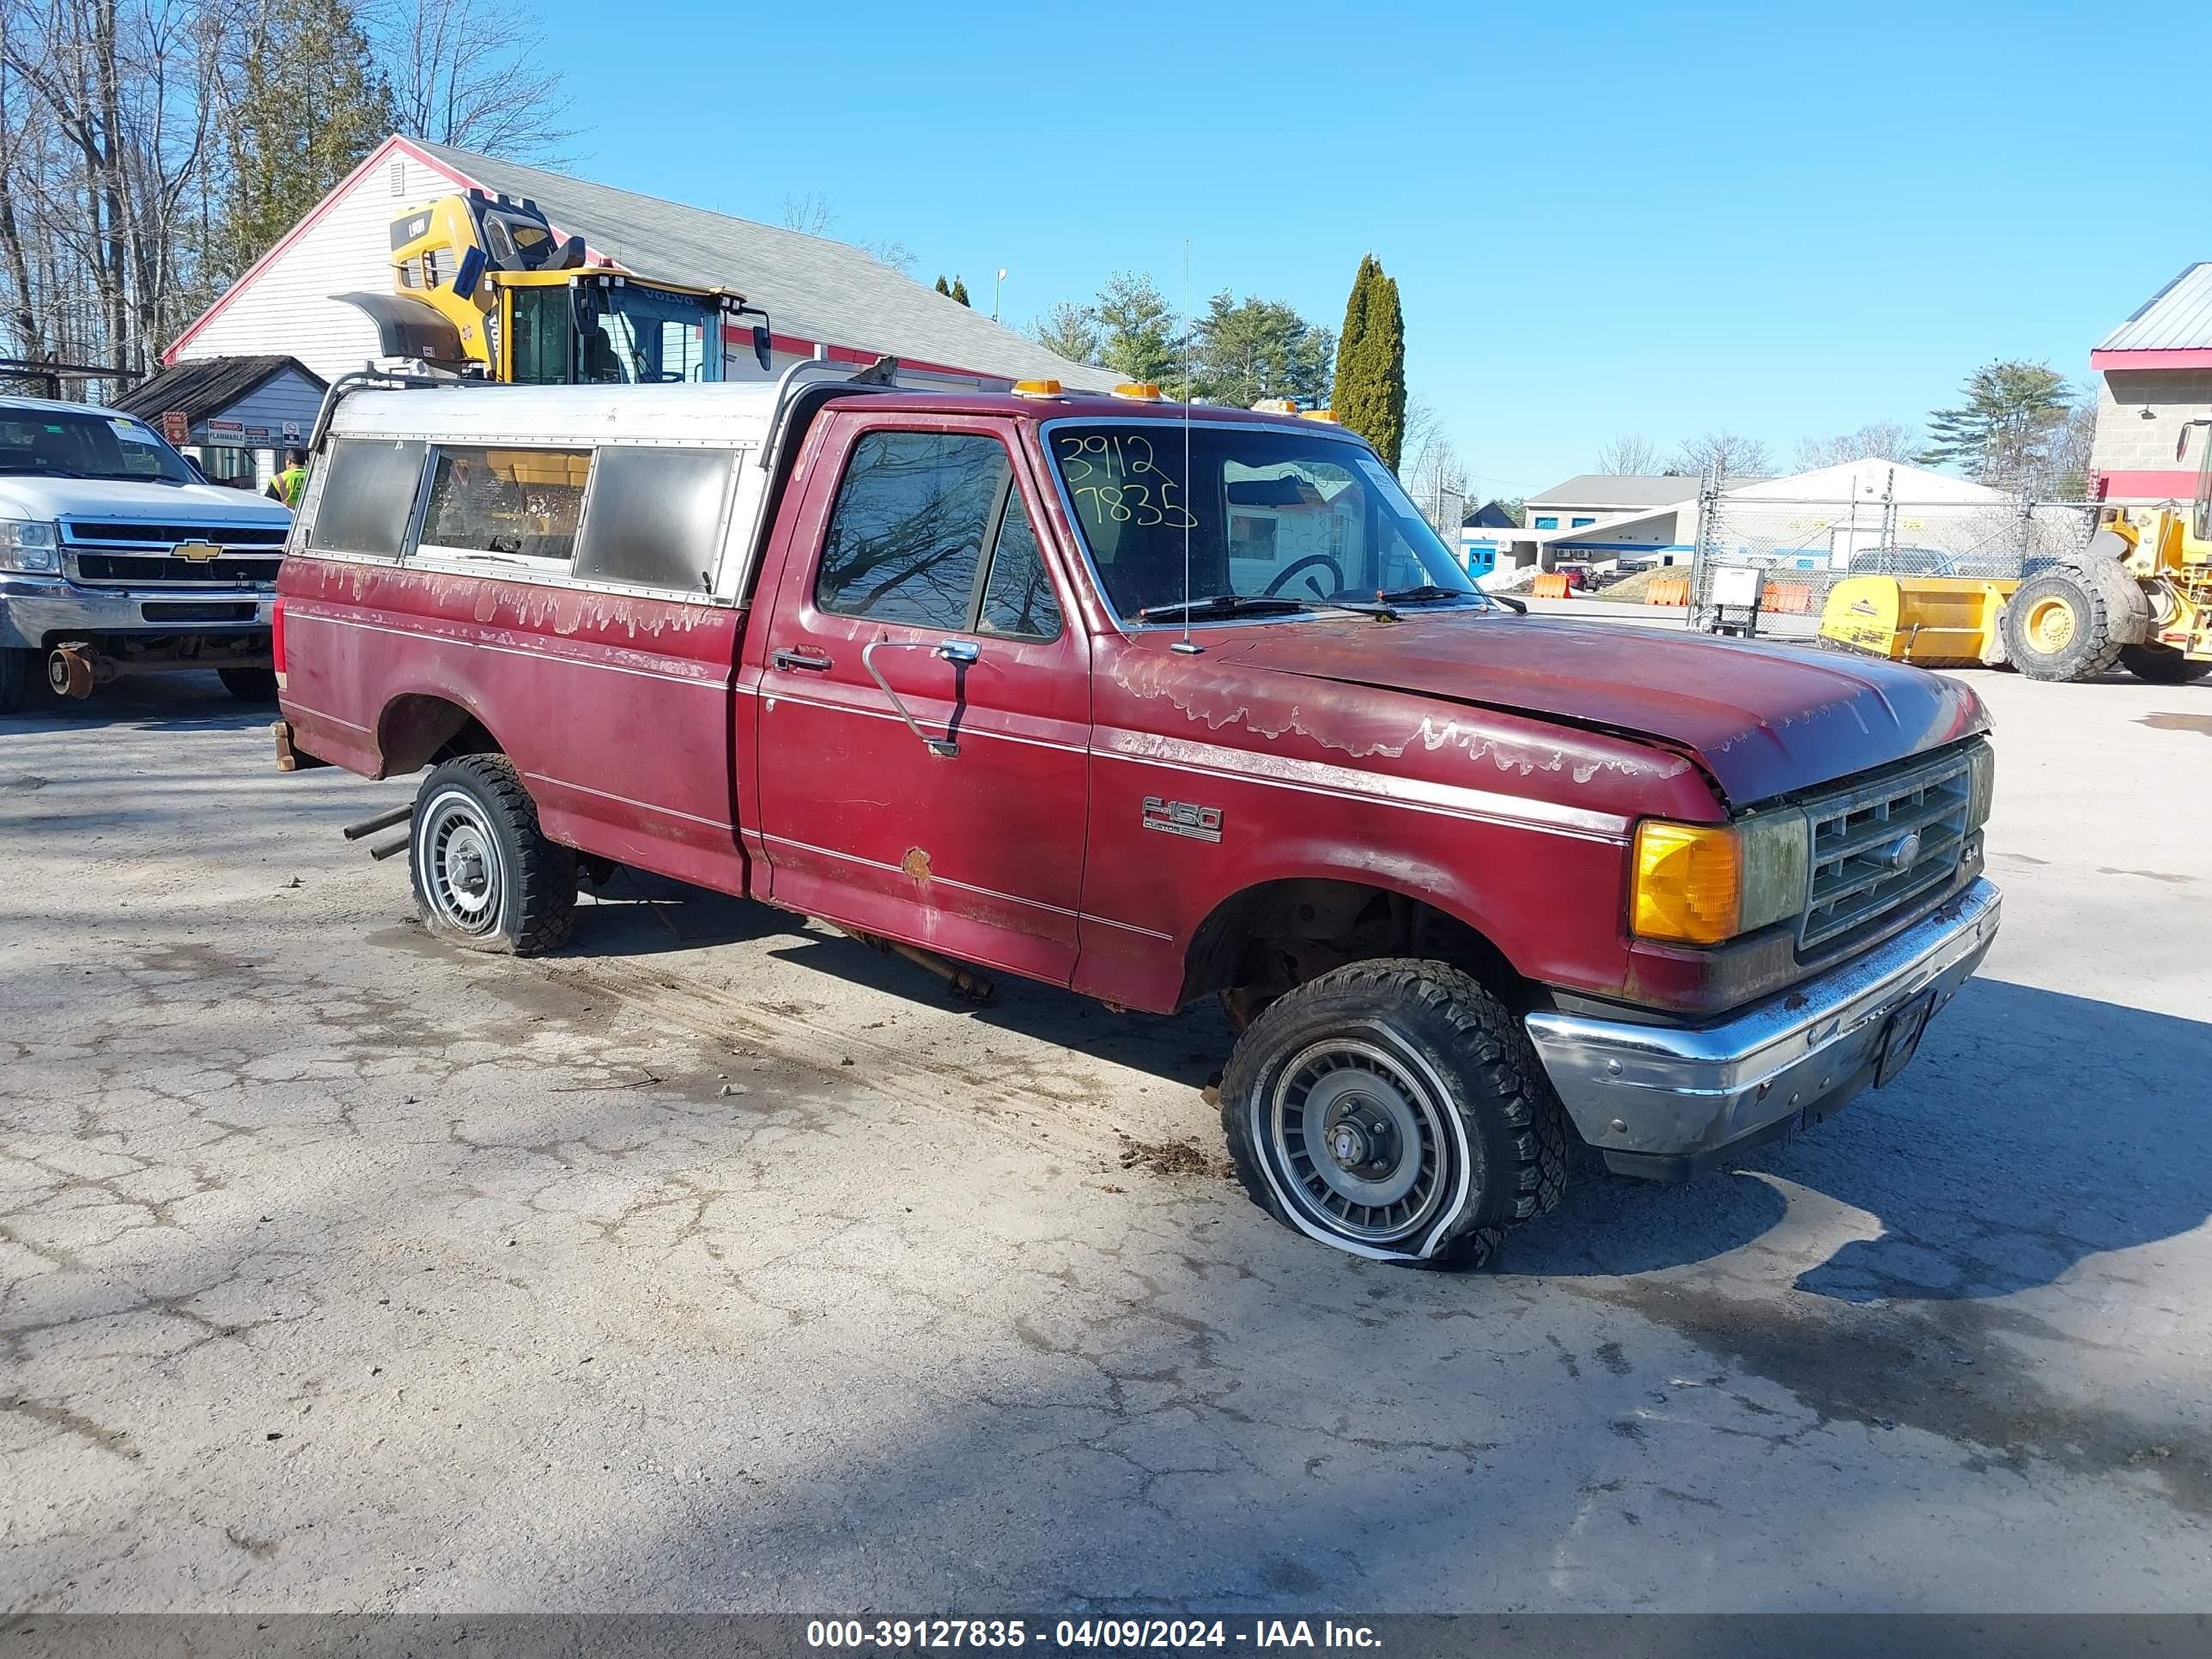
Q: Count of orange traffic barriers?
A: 3